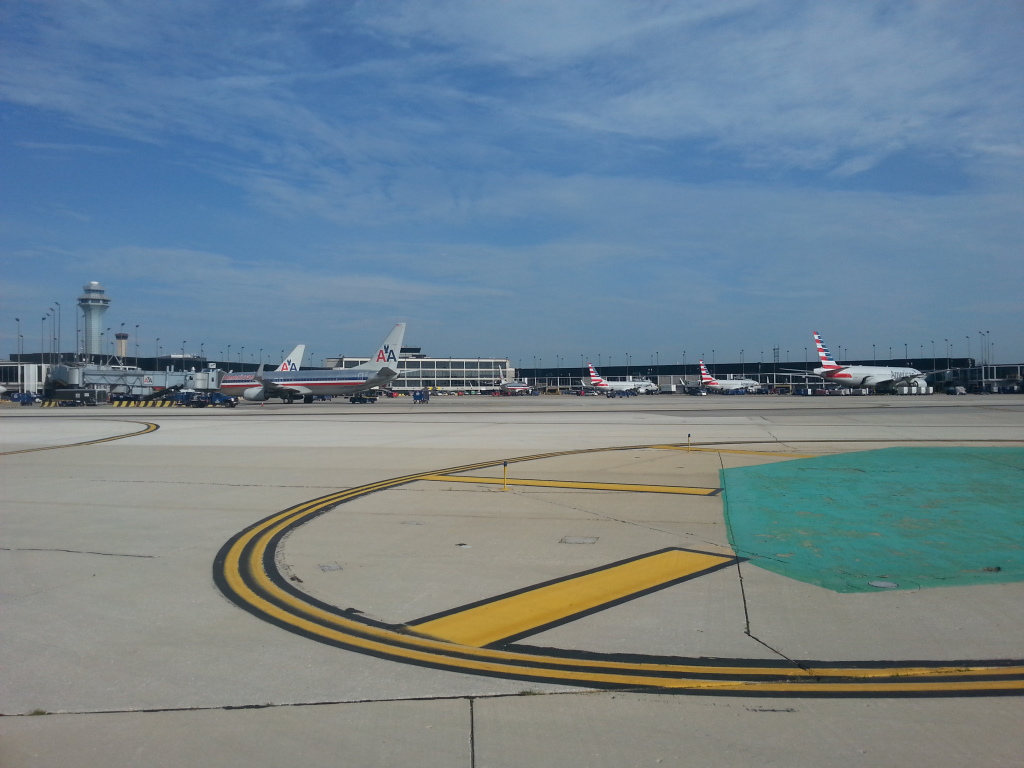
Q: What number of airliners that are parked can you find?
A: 6